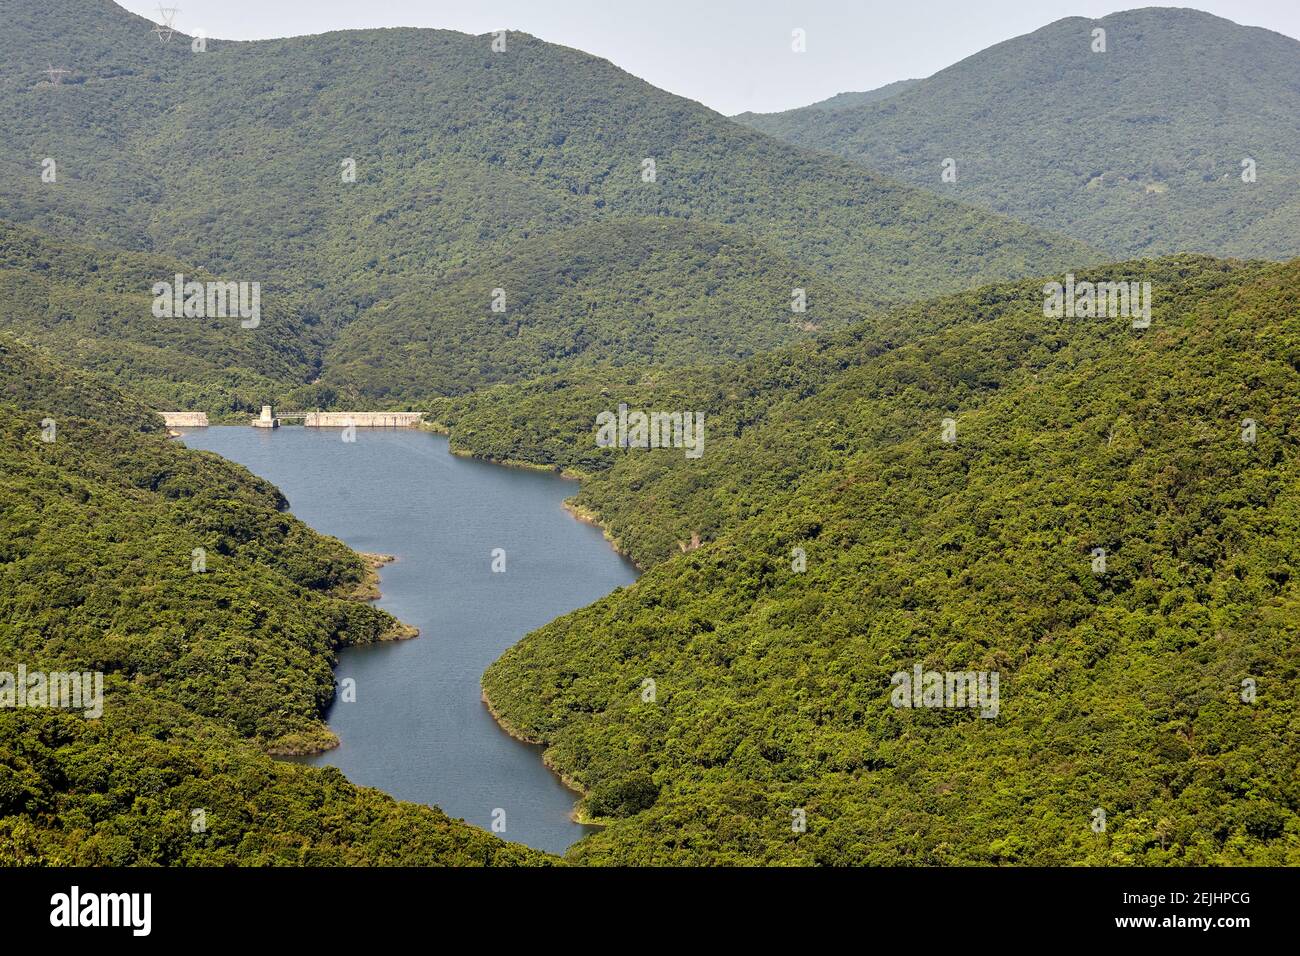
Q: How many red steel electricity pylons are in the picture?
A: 0